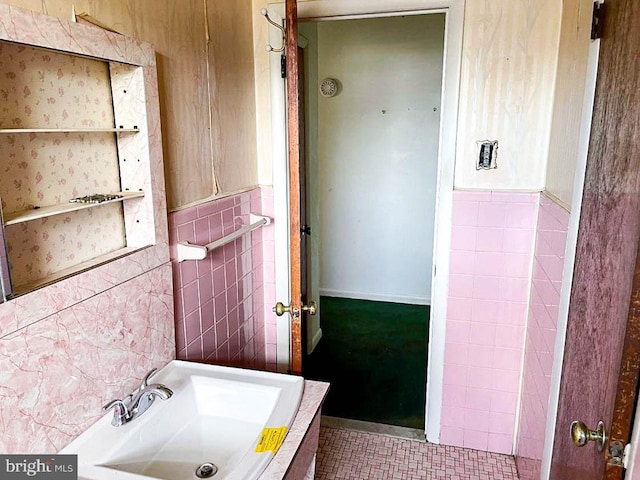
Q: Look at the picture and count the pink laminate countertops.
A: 1